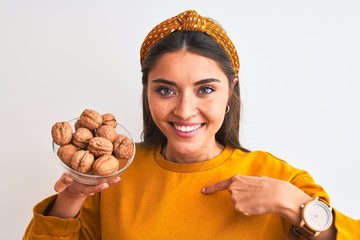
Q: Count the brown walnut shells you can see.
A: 11